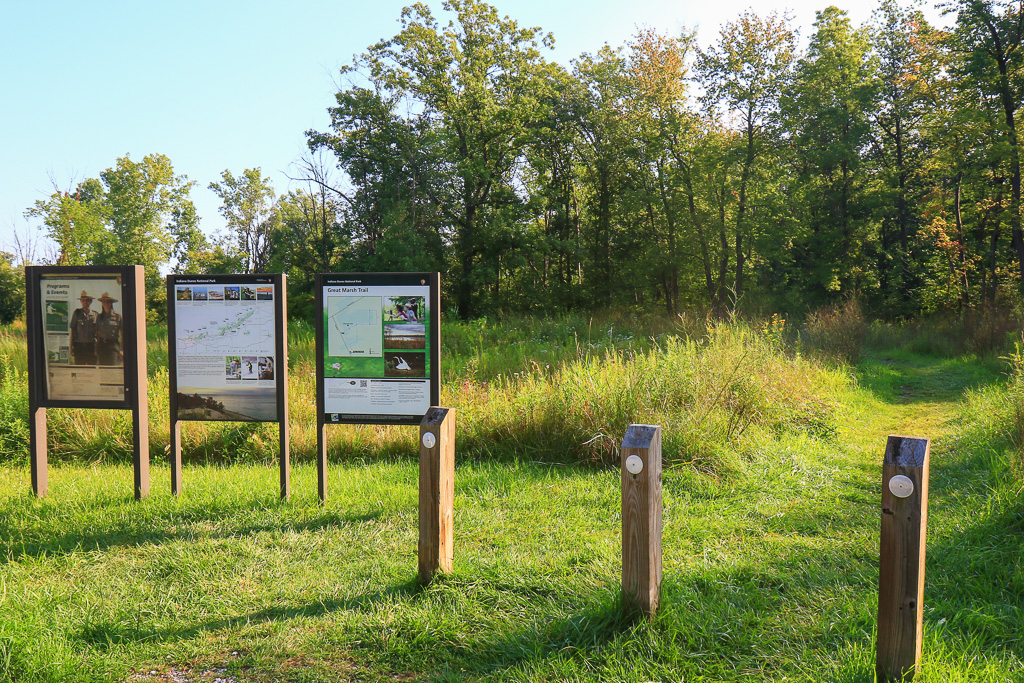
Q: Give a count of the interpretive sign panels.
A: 3